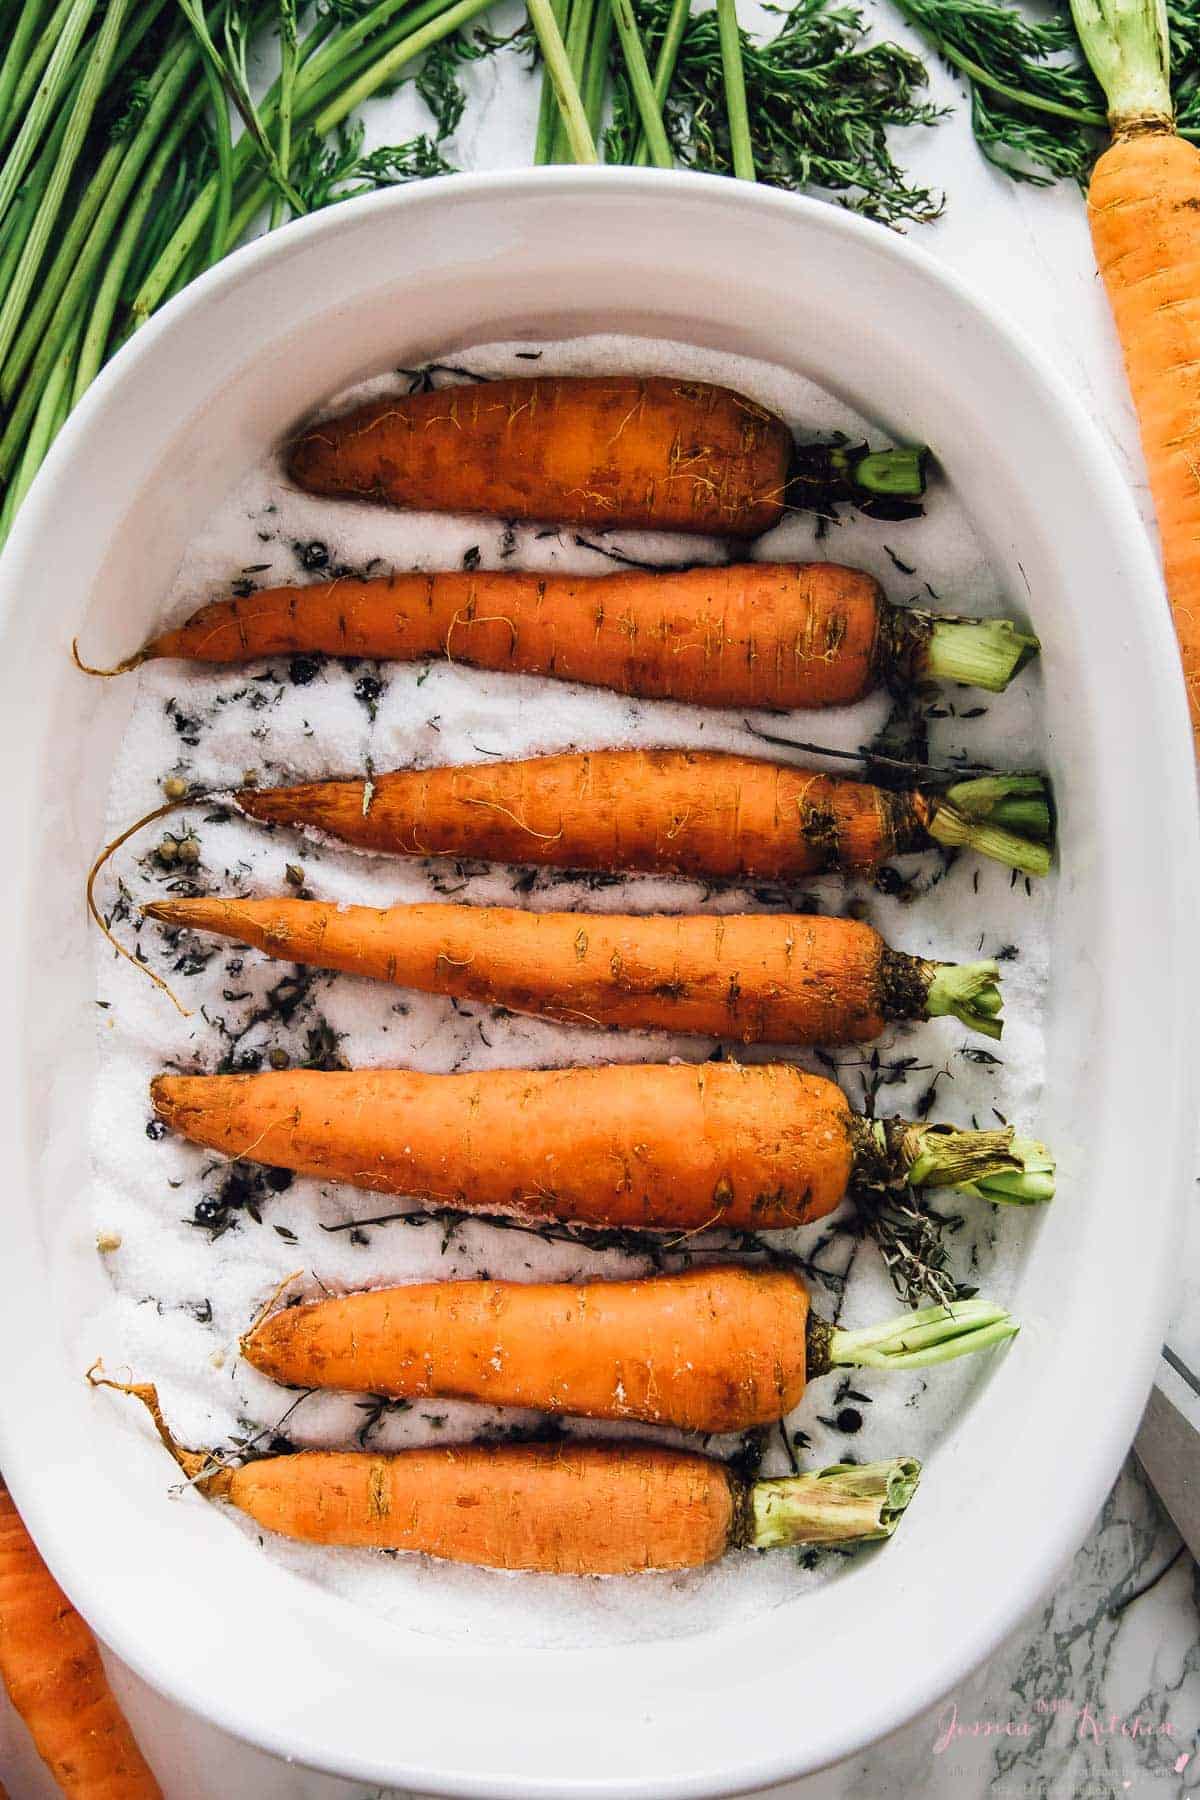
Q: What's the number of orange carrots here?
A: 9